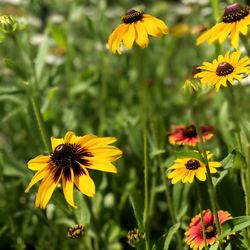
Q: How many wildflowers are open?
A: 7